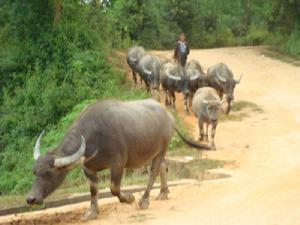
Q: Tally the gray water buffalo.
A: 7